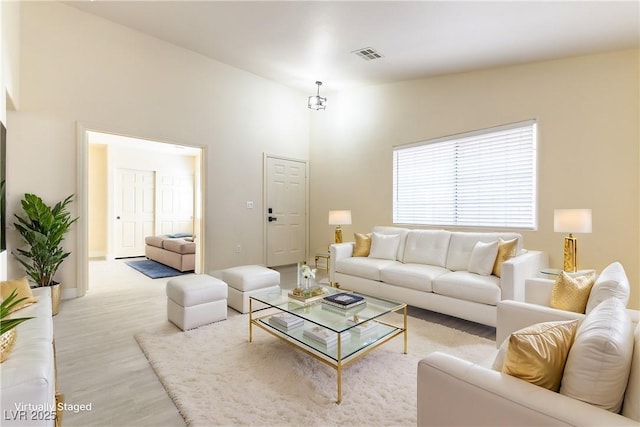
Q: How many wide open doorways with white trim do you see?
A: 1